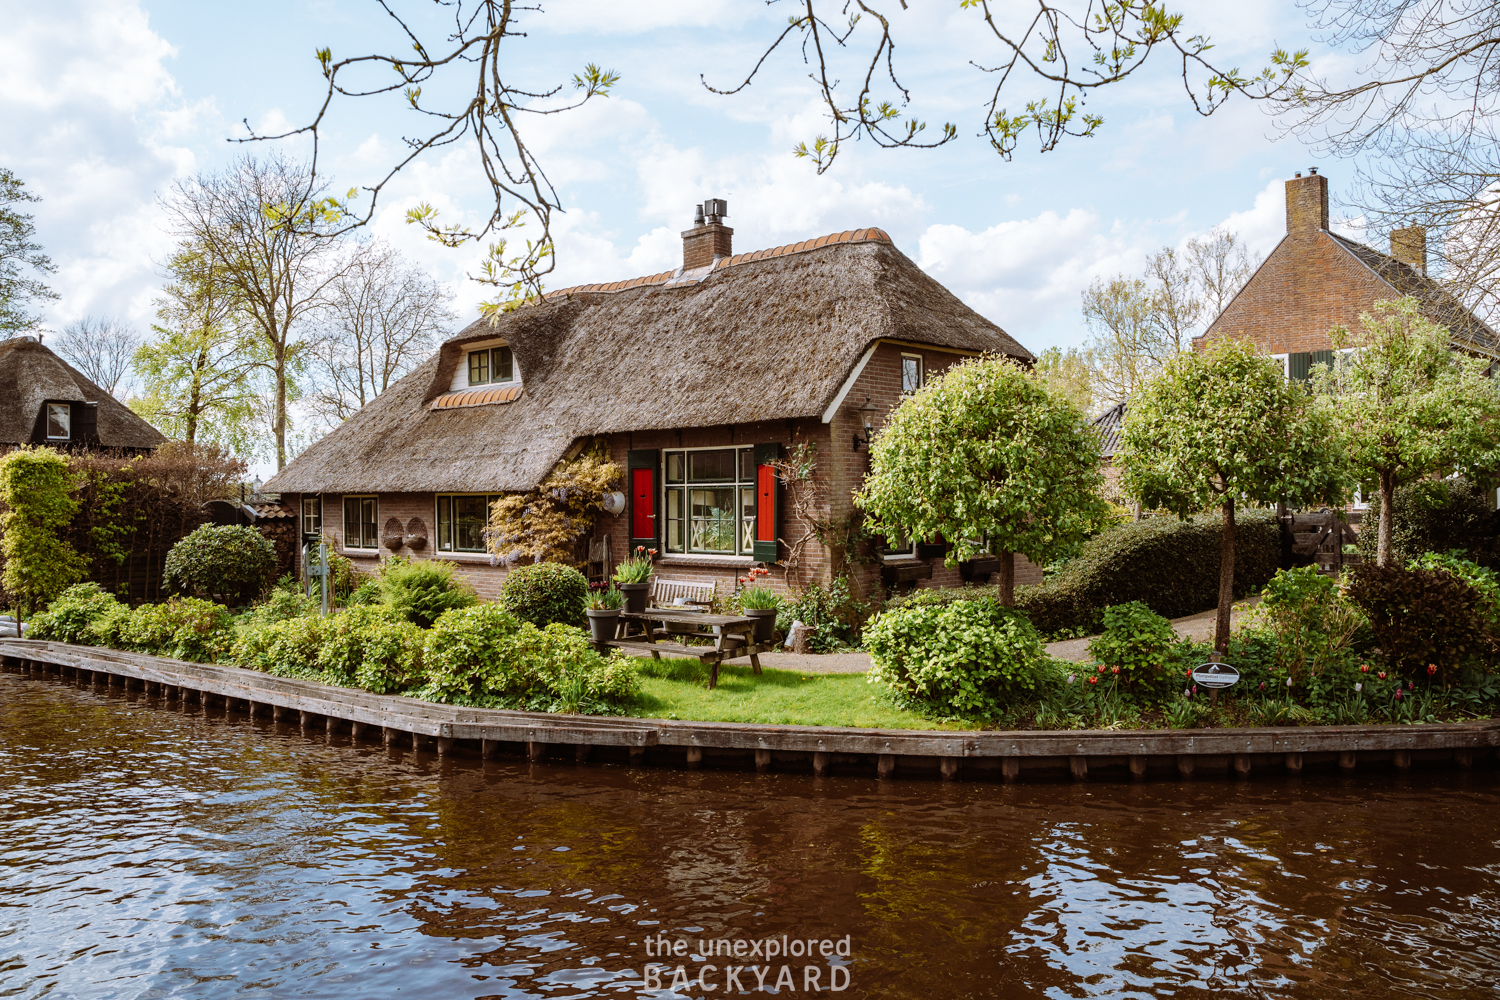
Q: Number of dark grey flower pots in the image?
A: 3